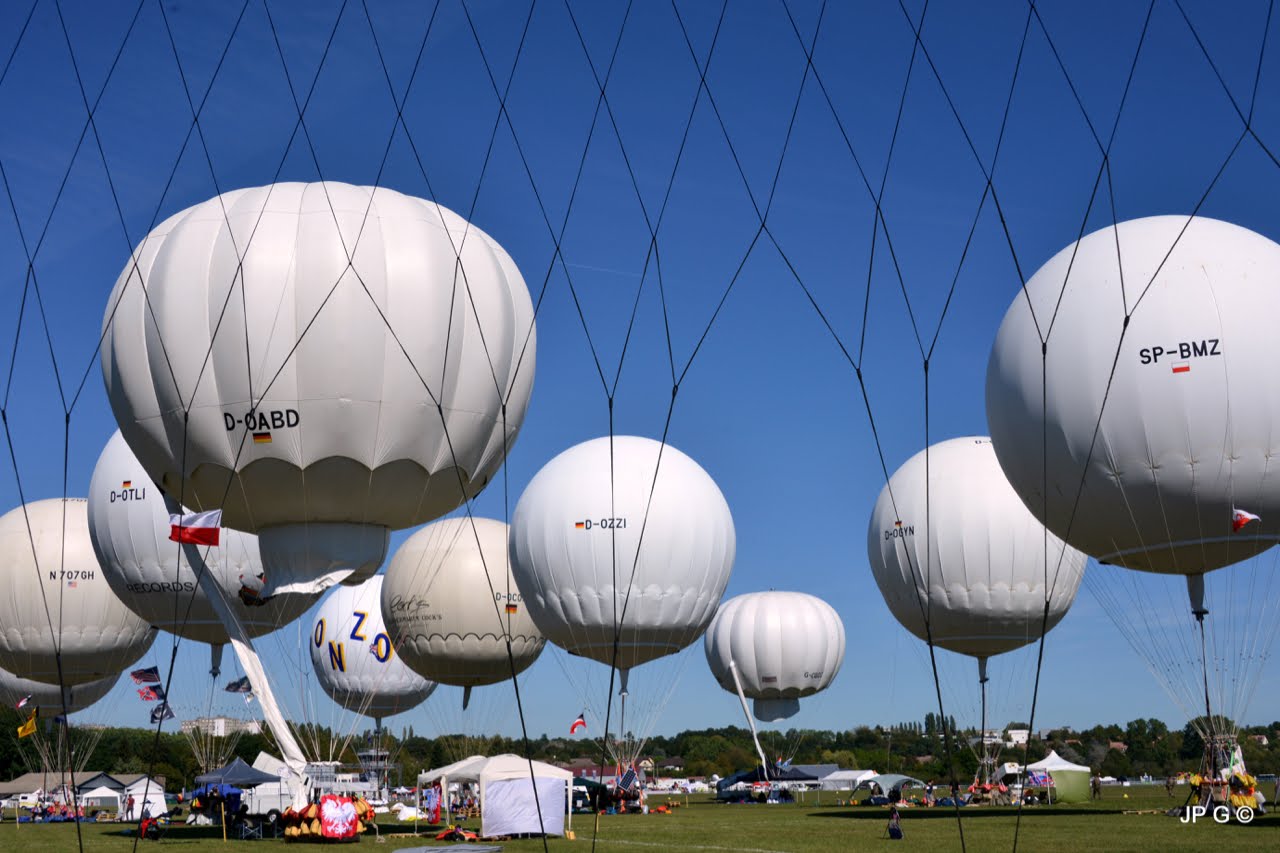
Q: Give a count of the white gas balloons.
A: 10